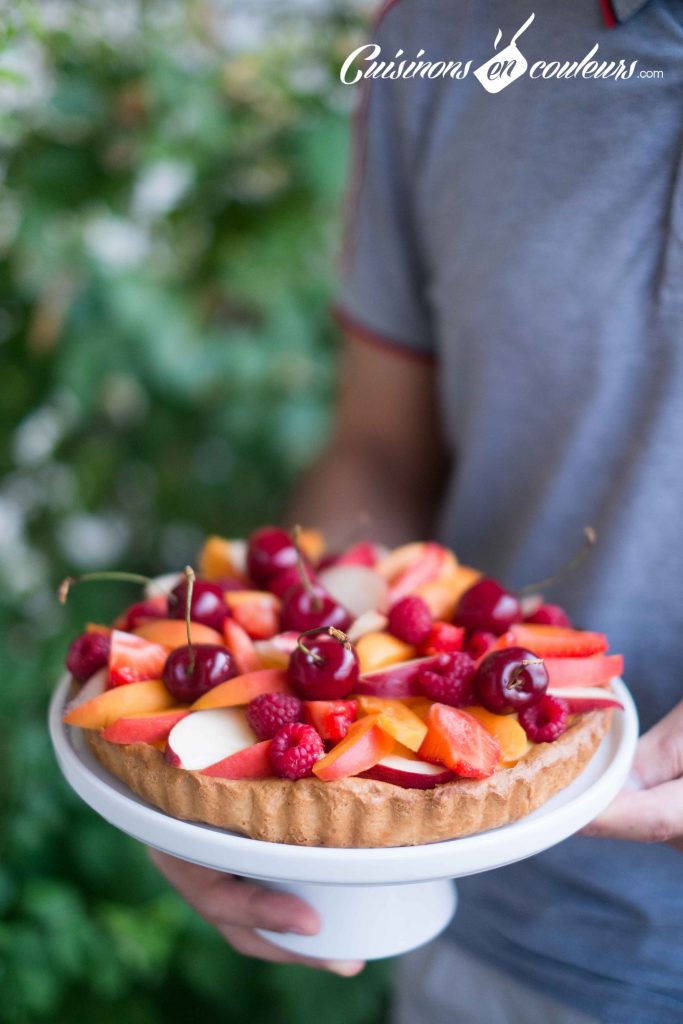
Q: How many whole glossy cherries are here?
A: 7